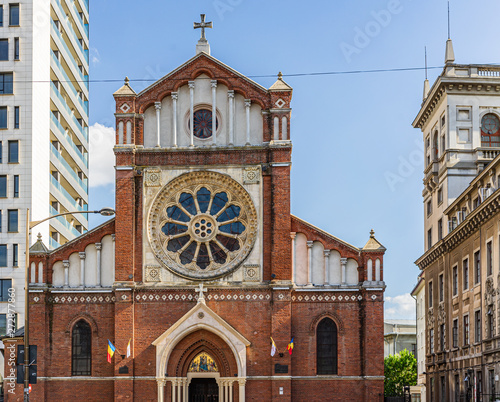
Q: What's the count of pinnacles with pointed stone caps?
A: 4